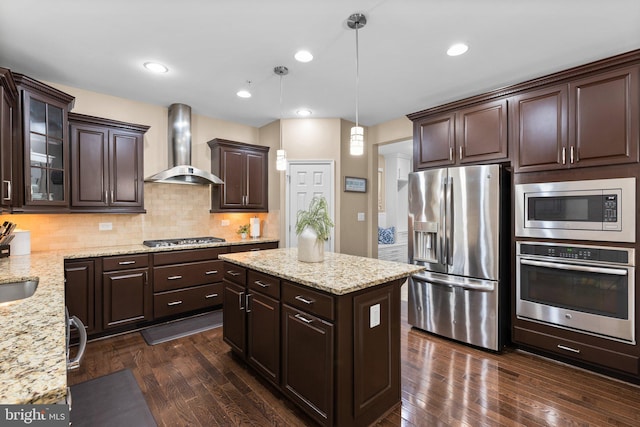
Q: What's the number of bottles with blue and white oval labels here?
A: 0